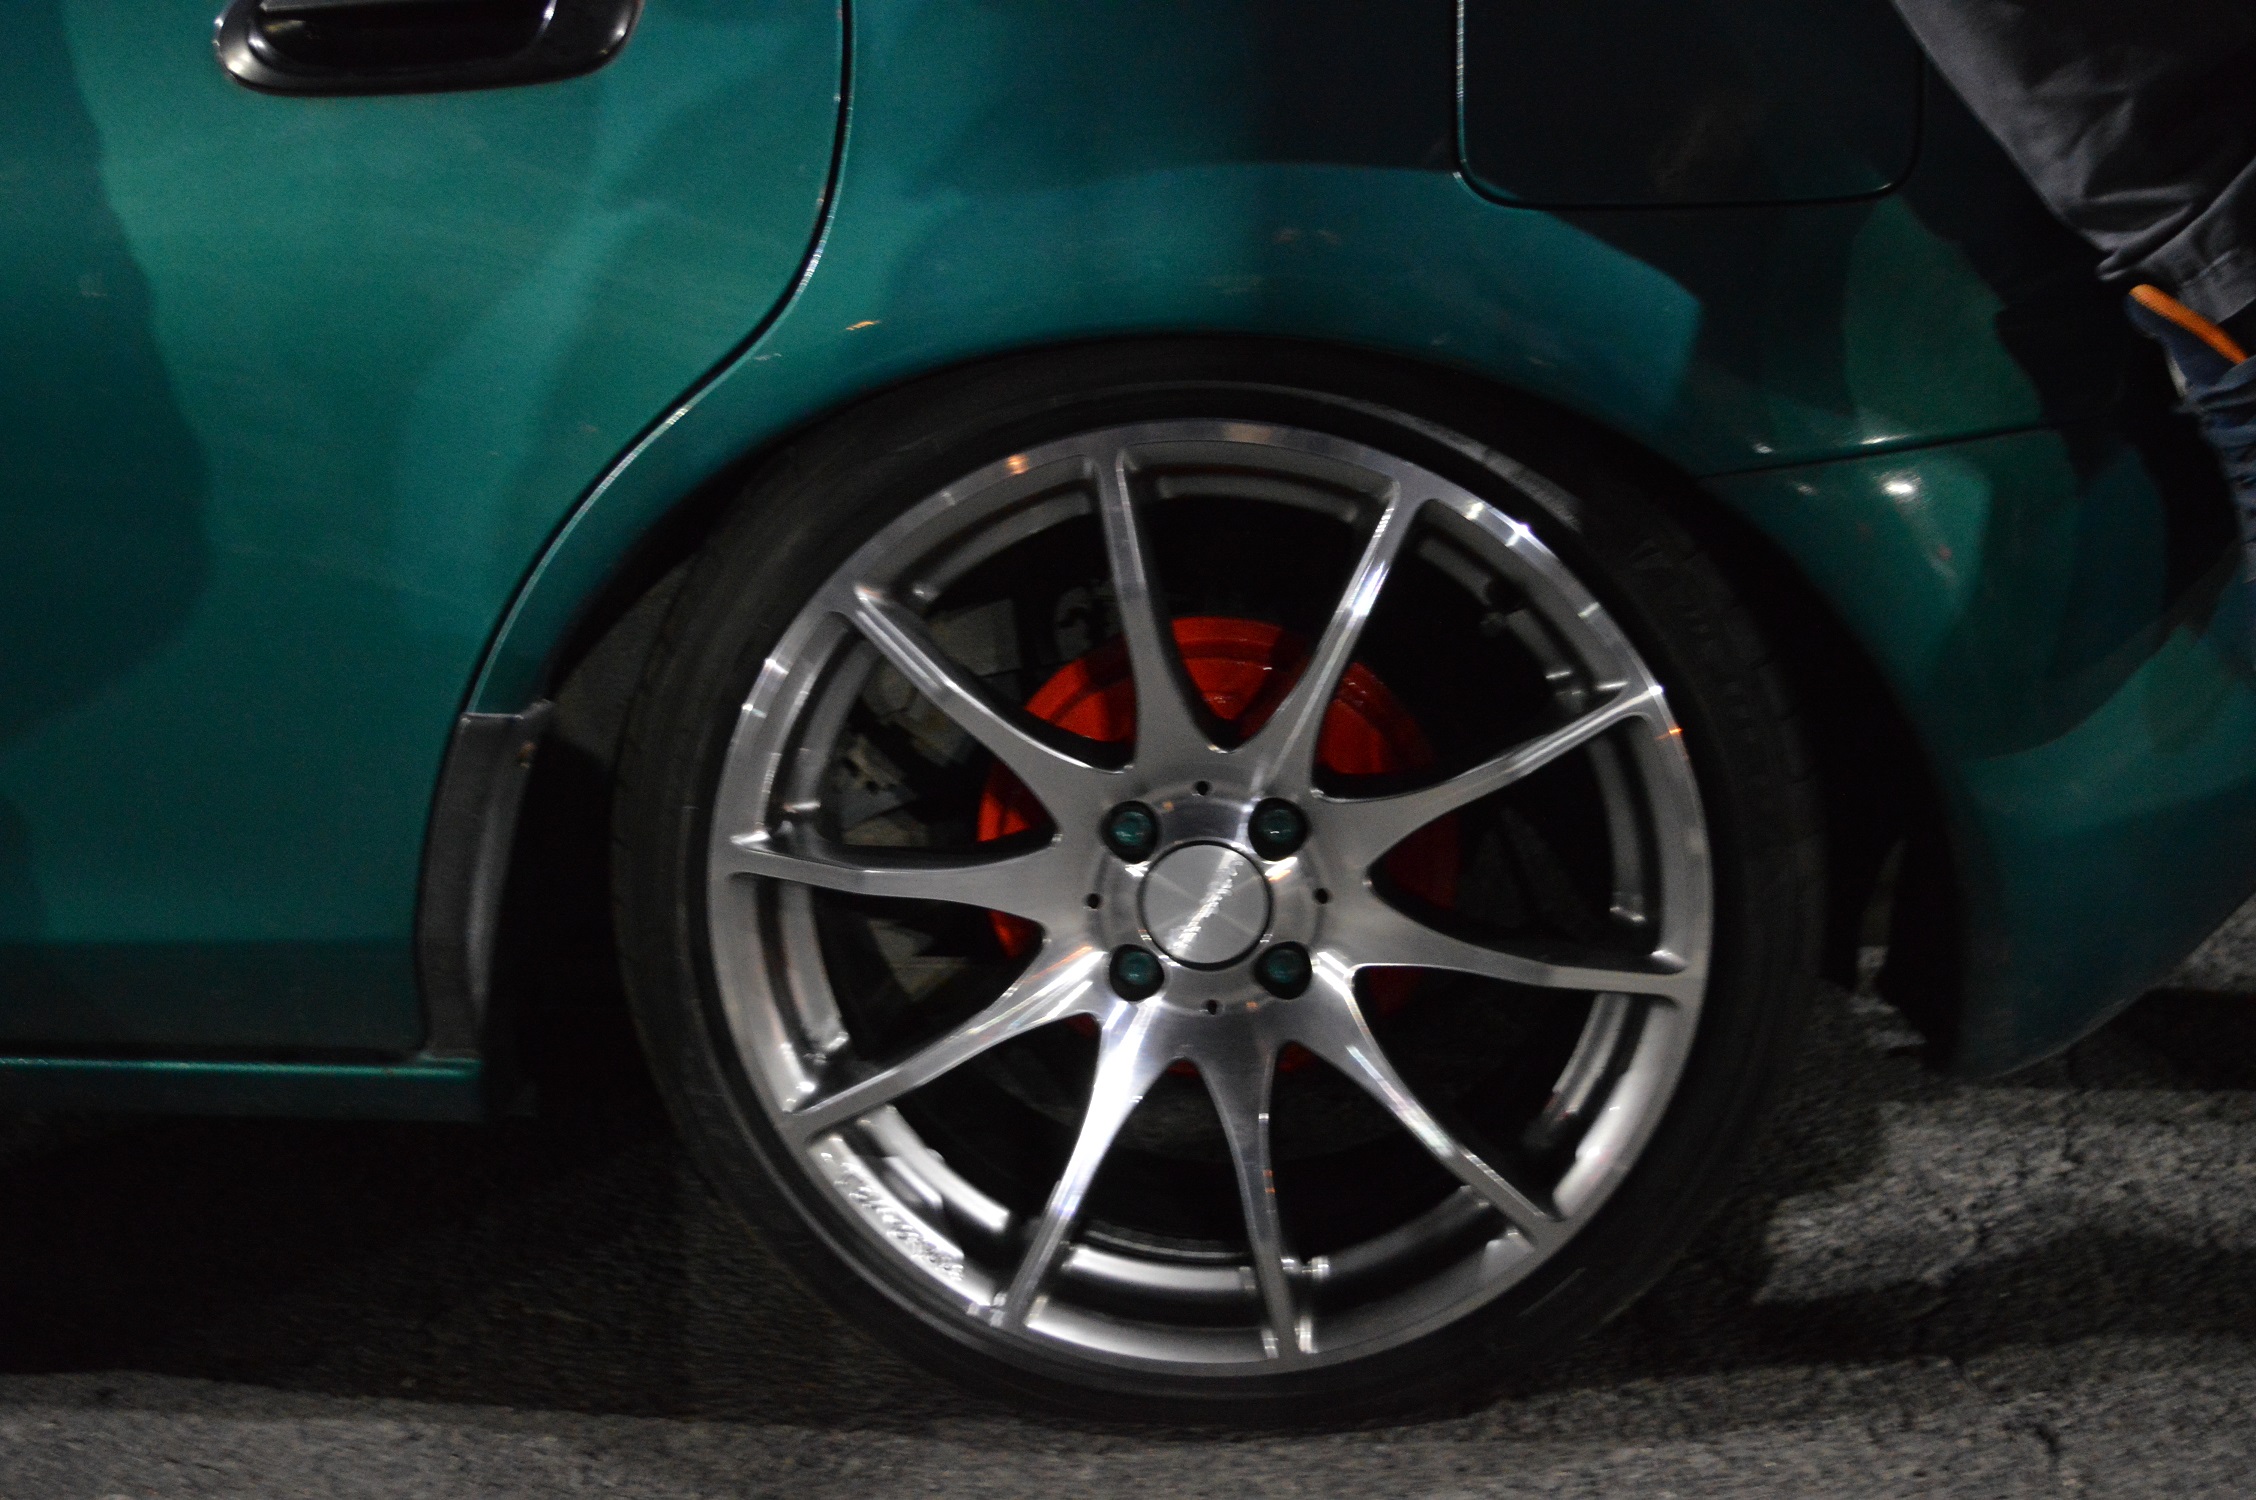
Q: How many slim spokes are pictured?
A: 10